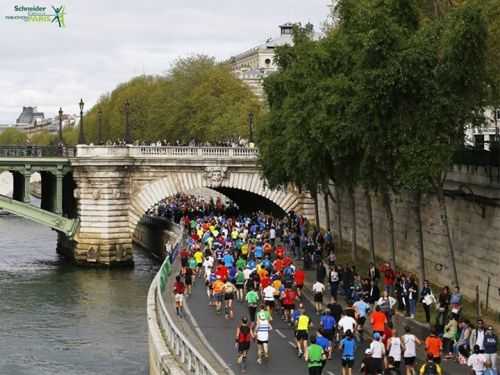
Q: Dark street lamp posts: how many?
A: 5